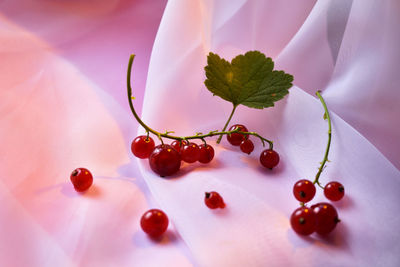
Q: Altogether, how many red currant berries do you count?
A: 15